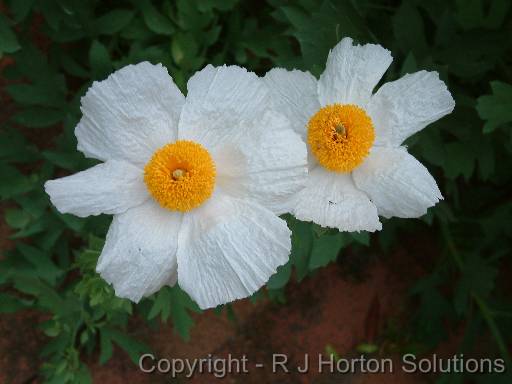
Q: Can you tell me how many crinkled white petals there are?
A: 11